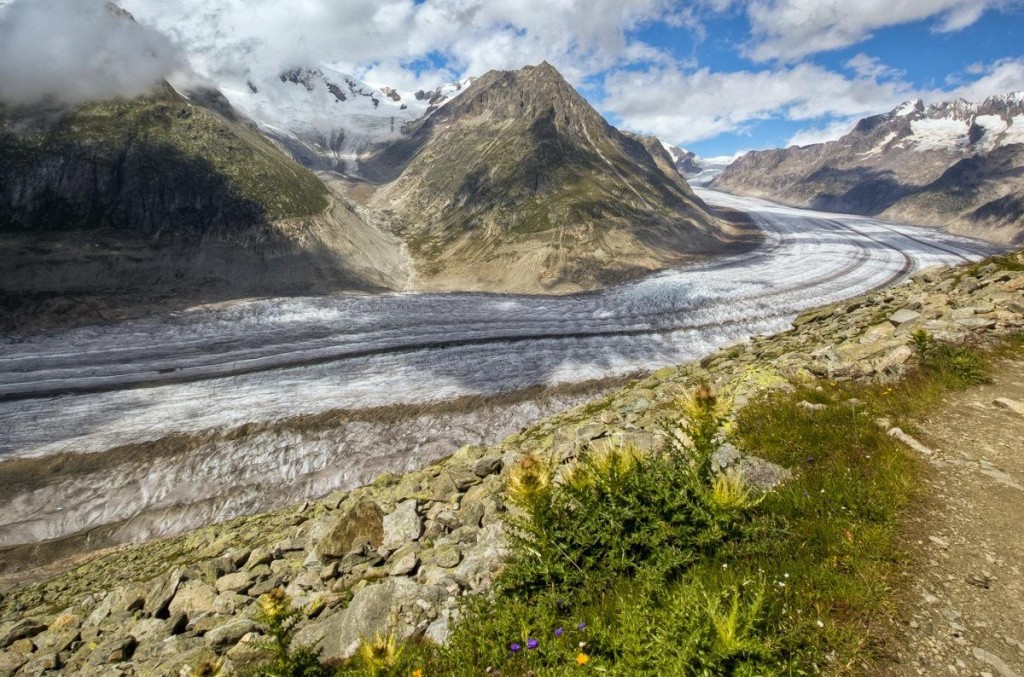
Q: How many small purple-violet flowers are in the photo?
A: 4